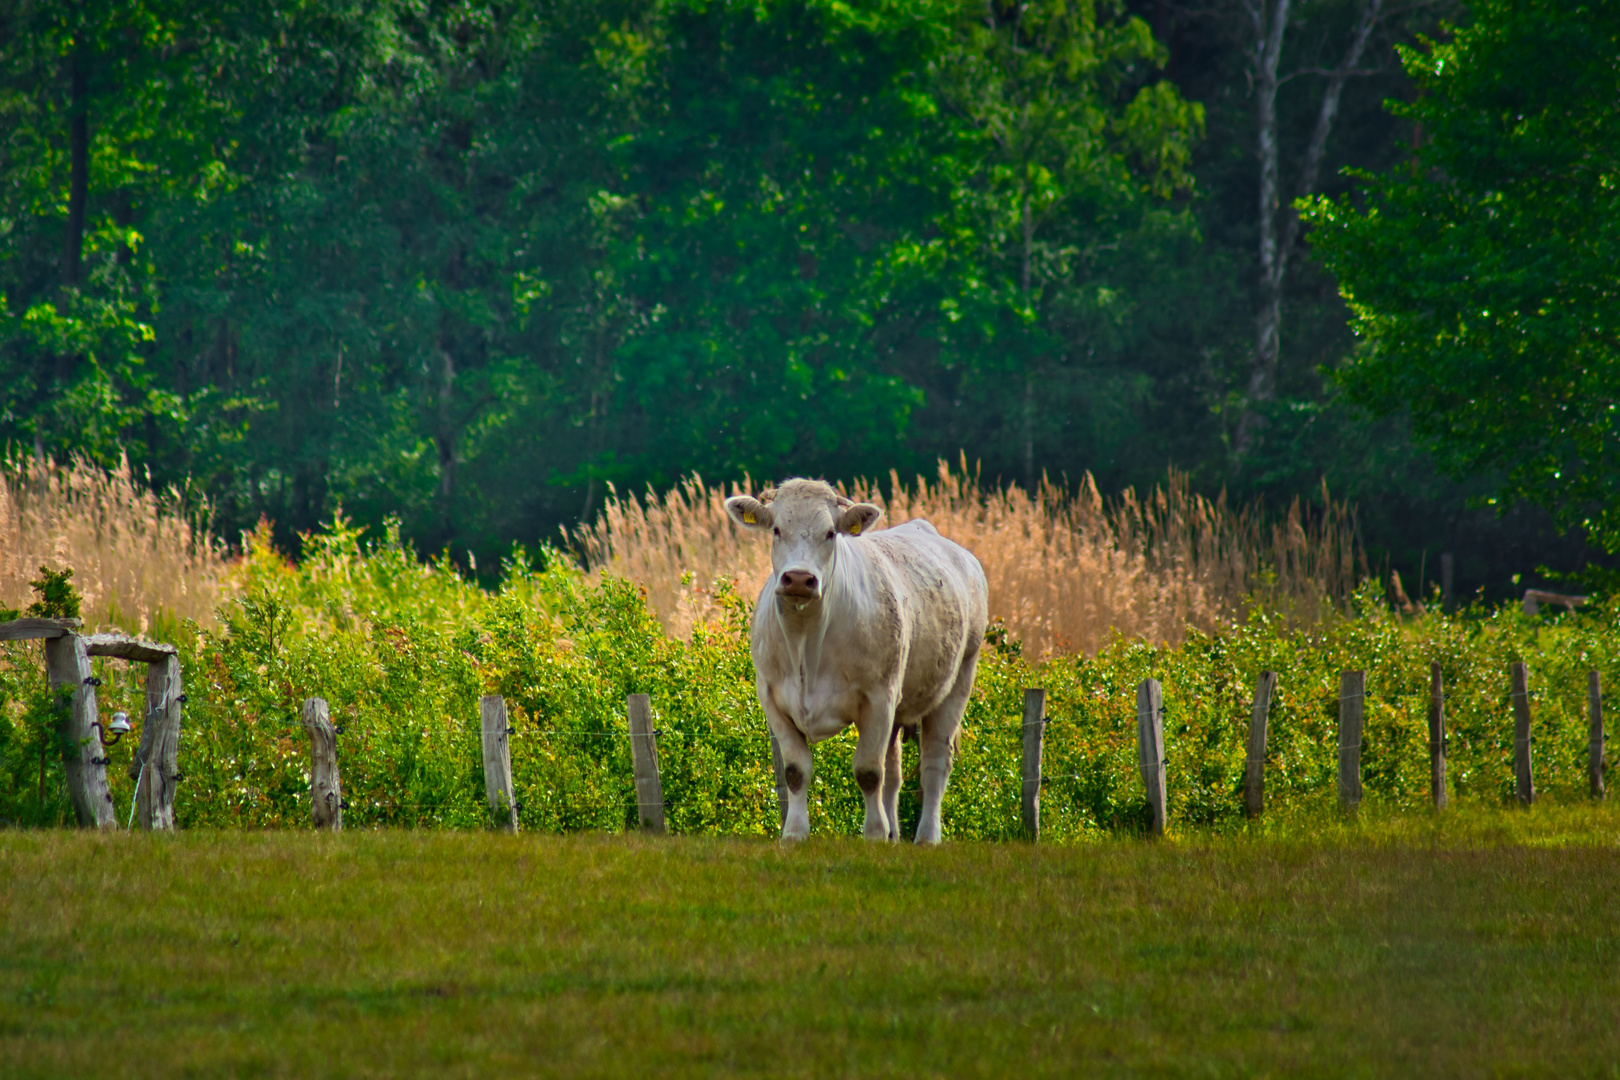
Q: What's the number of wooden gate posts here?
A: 13